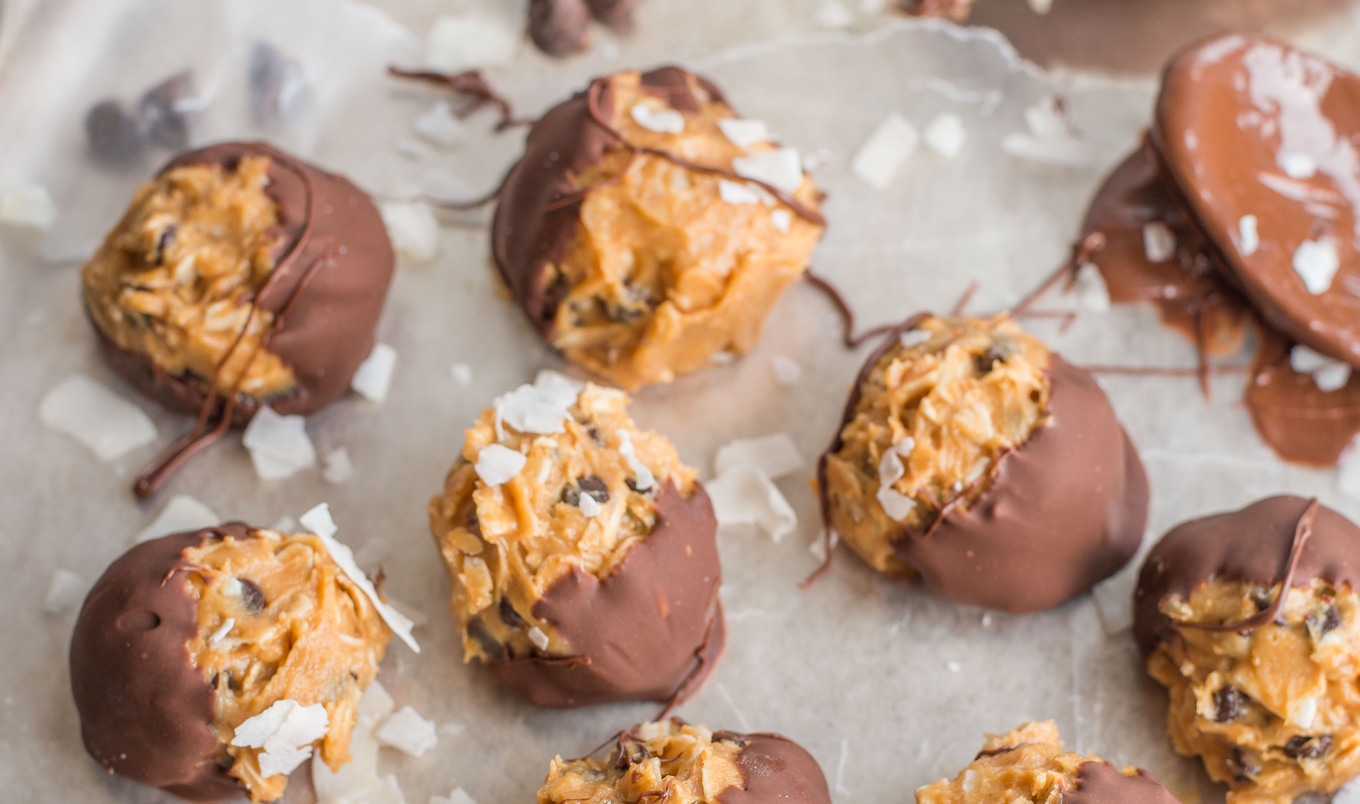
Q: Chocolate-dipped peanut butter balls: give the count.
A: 8